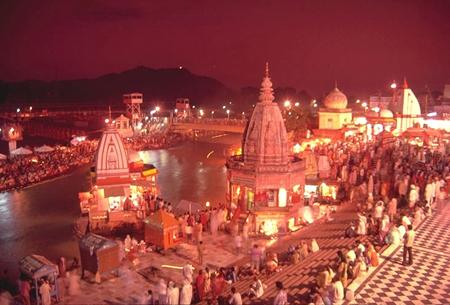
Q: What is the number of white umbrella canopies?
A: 3